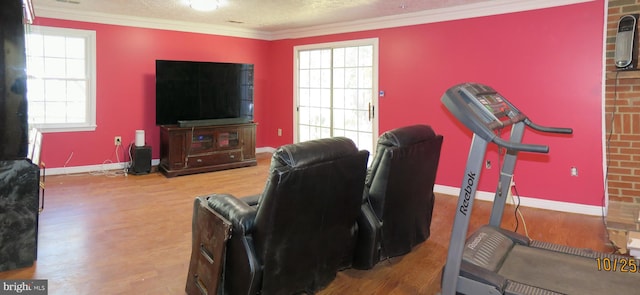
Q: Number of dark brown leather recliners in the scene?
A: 2